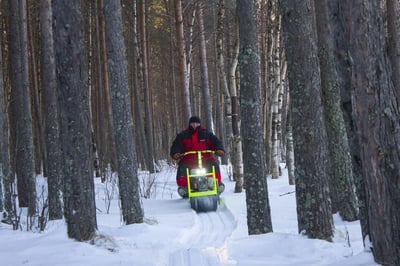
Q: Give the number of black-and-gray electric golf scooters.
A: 0